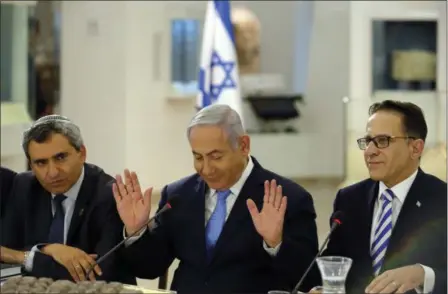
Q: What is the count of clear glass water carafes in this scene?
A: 1